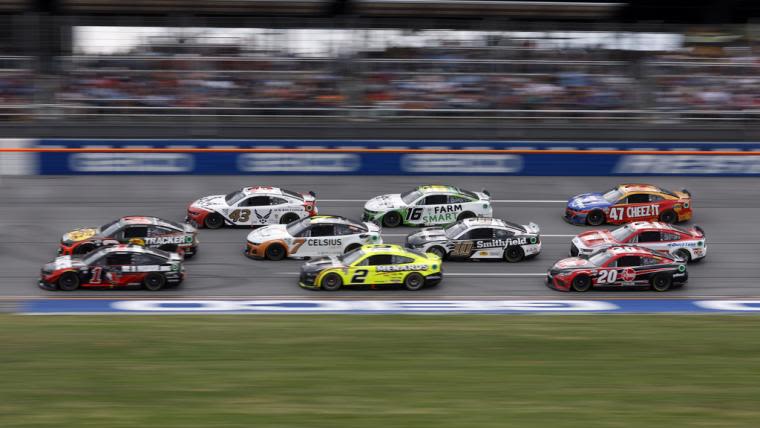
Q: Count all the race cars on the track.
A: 10